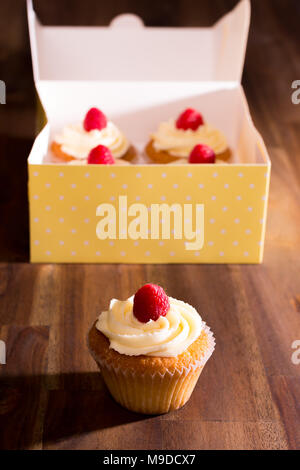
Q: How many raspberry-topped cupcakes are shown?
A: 5